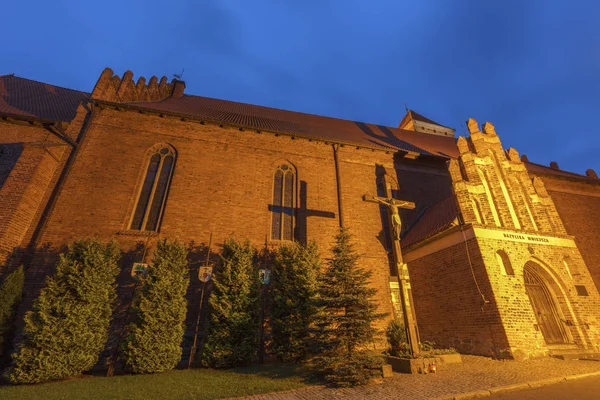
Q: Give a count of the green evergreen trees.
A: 6